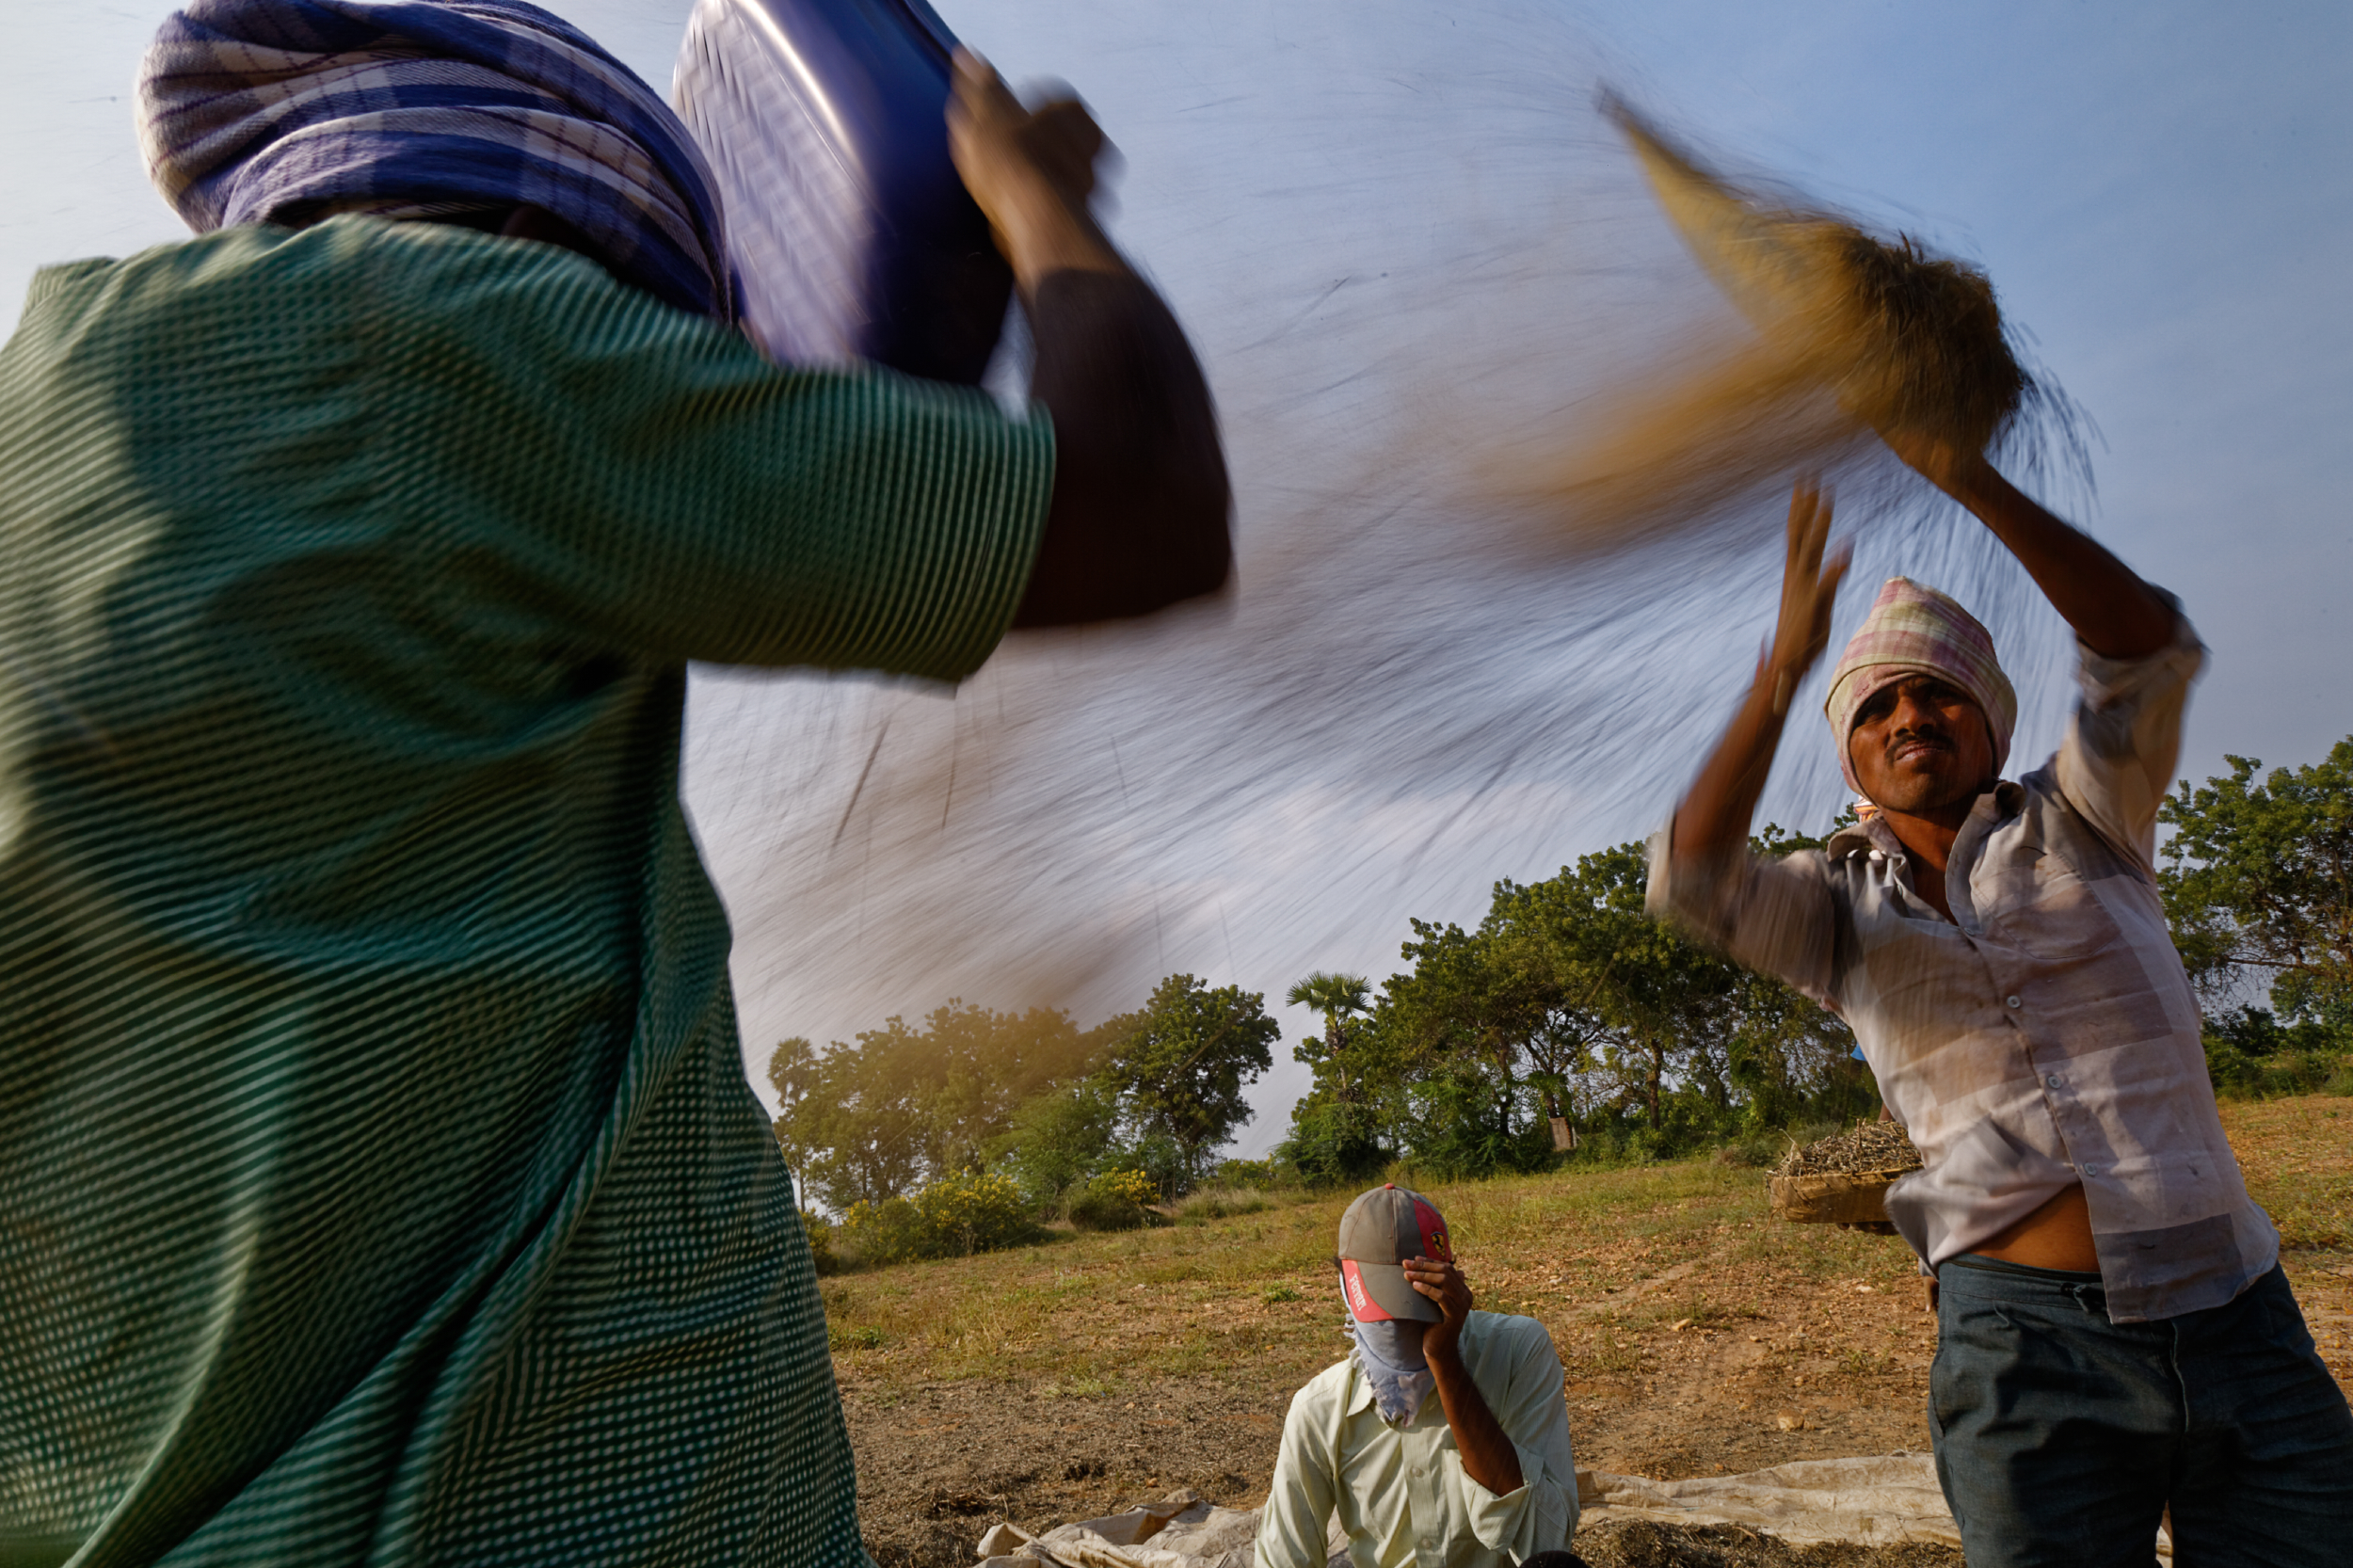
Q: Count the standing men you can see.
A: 2